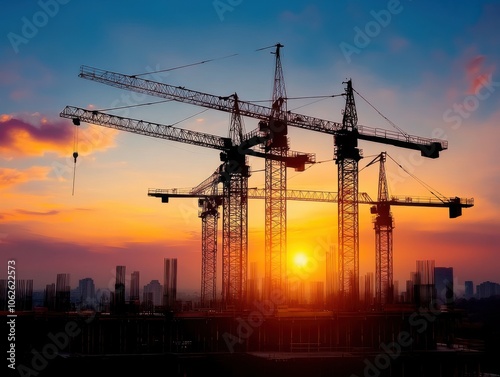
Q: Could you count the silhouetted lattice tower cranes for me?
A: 5